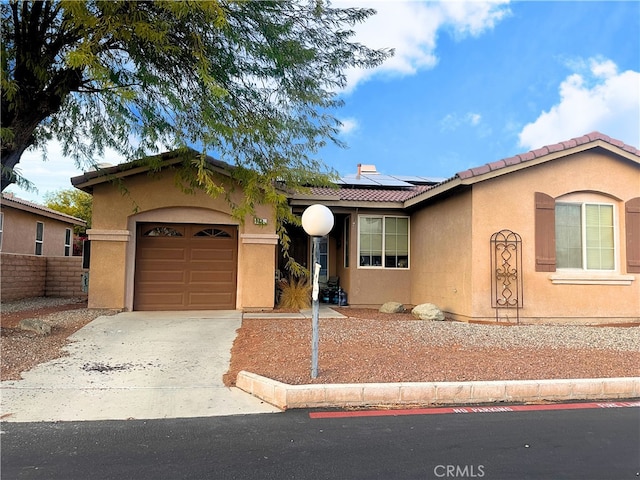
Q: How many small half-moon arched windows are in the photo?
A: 2